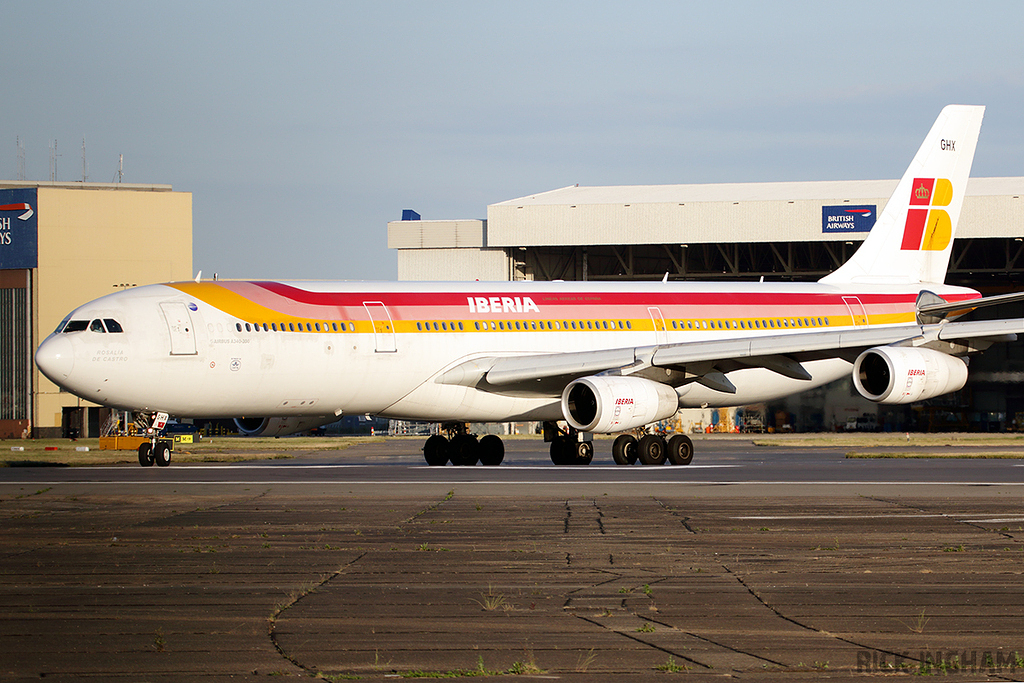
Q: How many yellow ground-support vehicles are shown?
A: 1